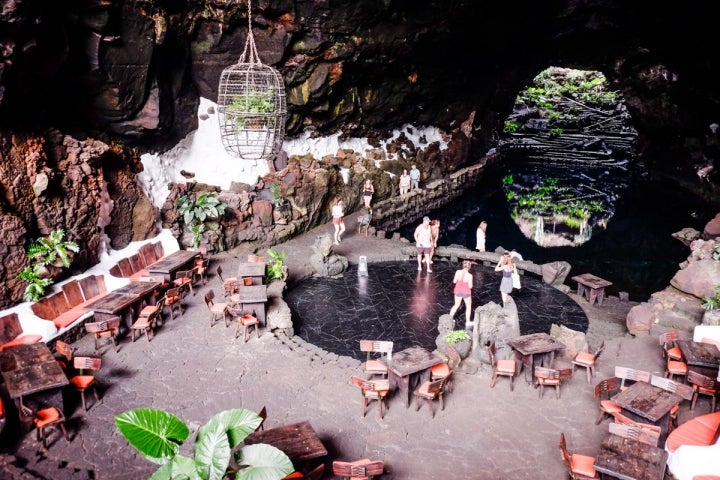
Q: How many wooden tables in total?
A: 12